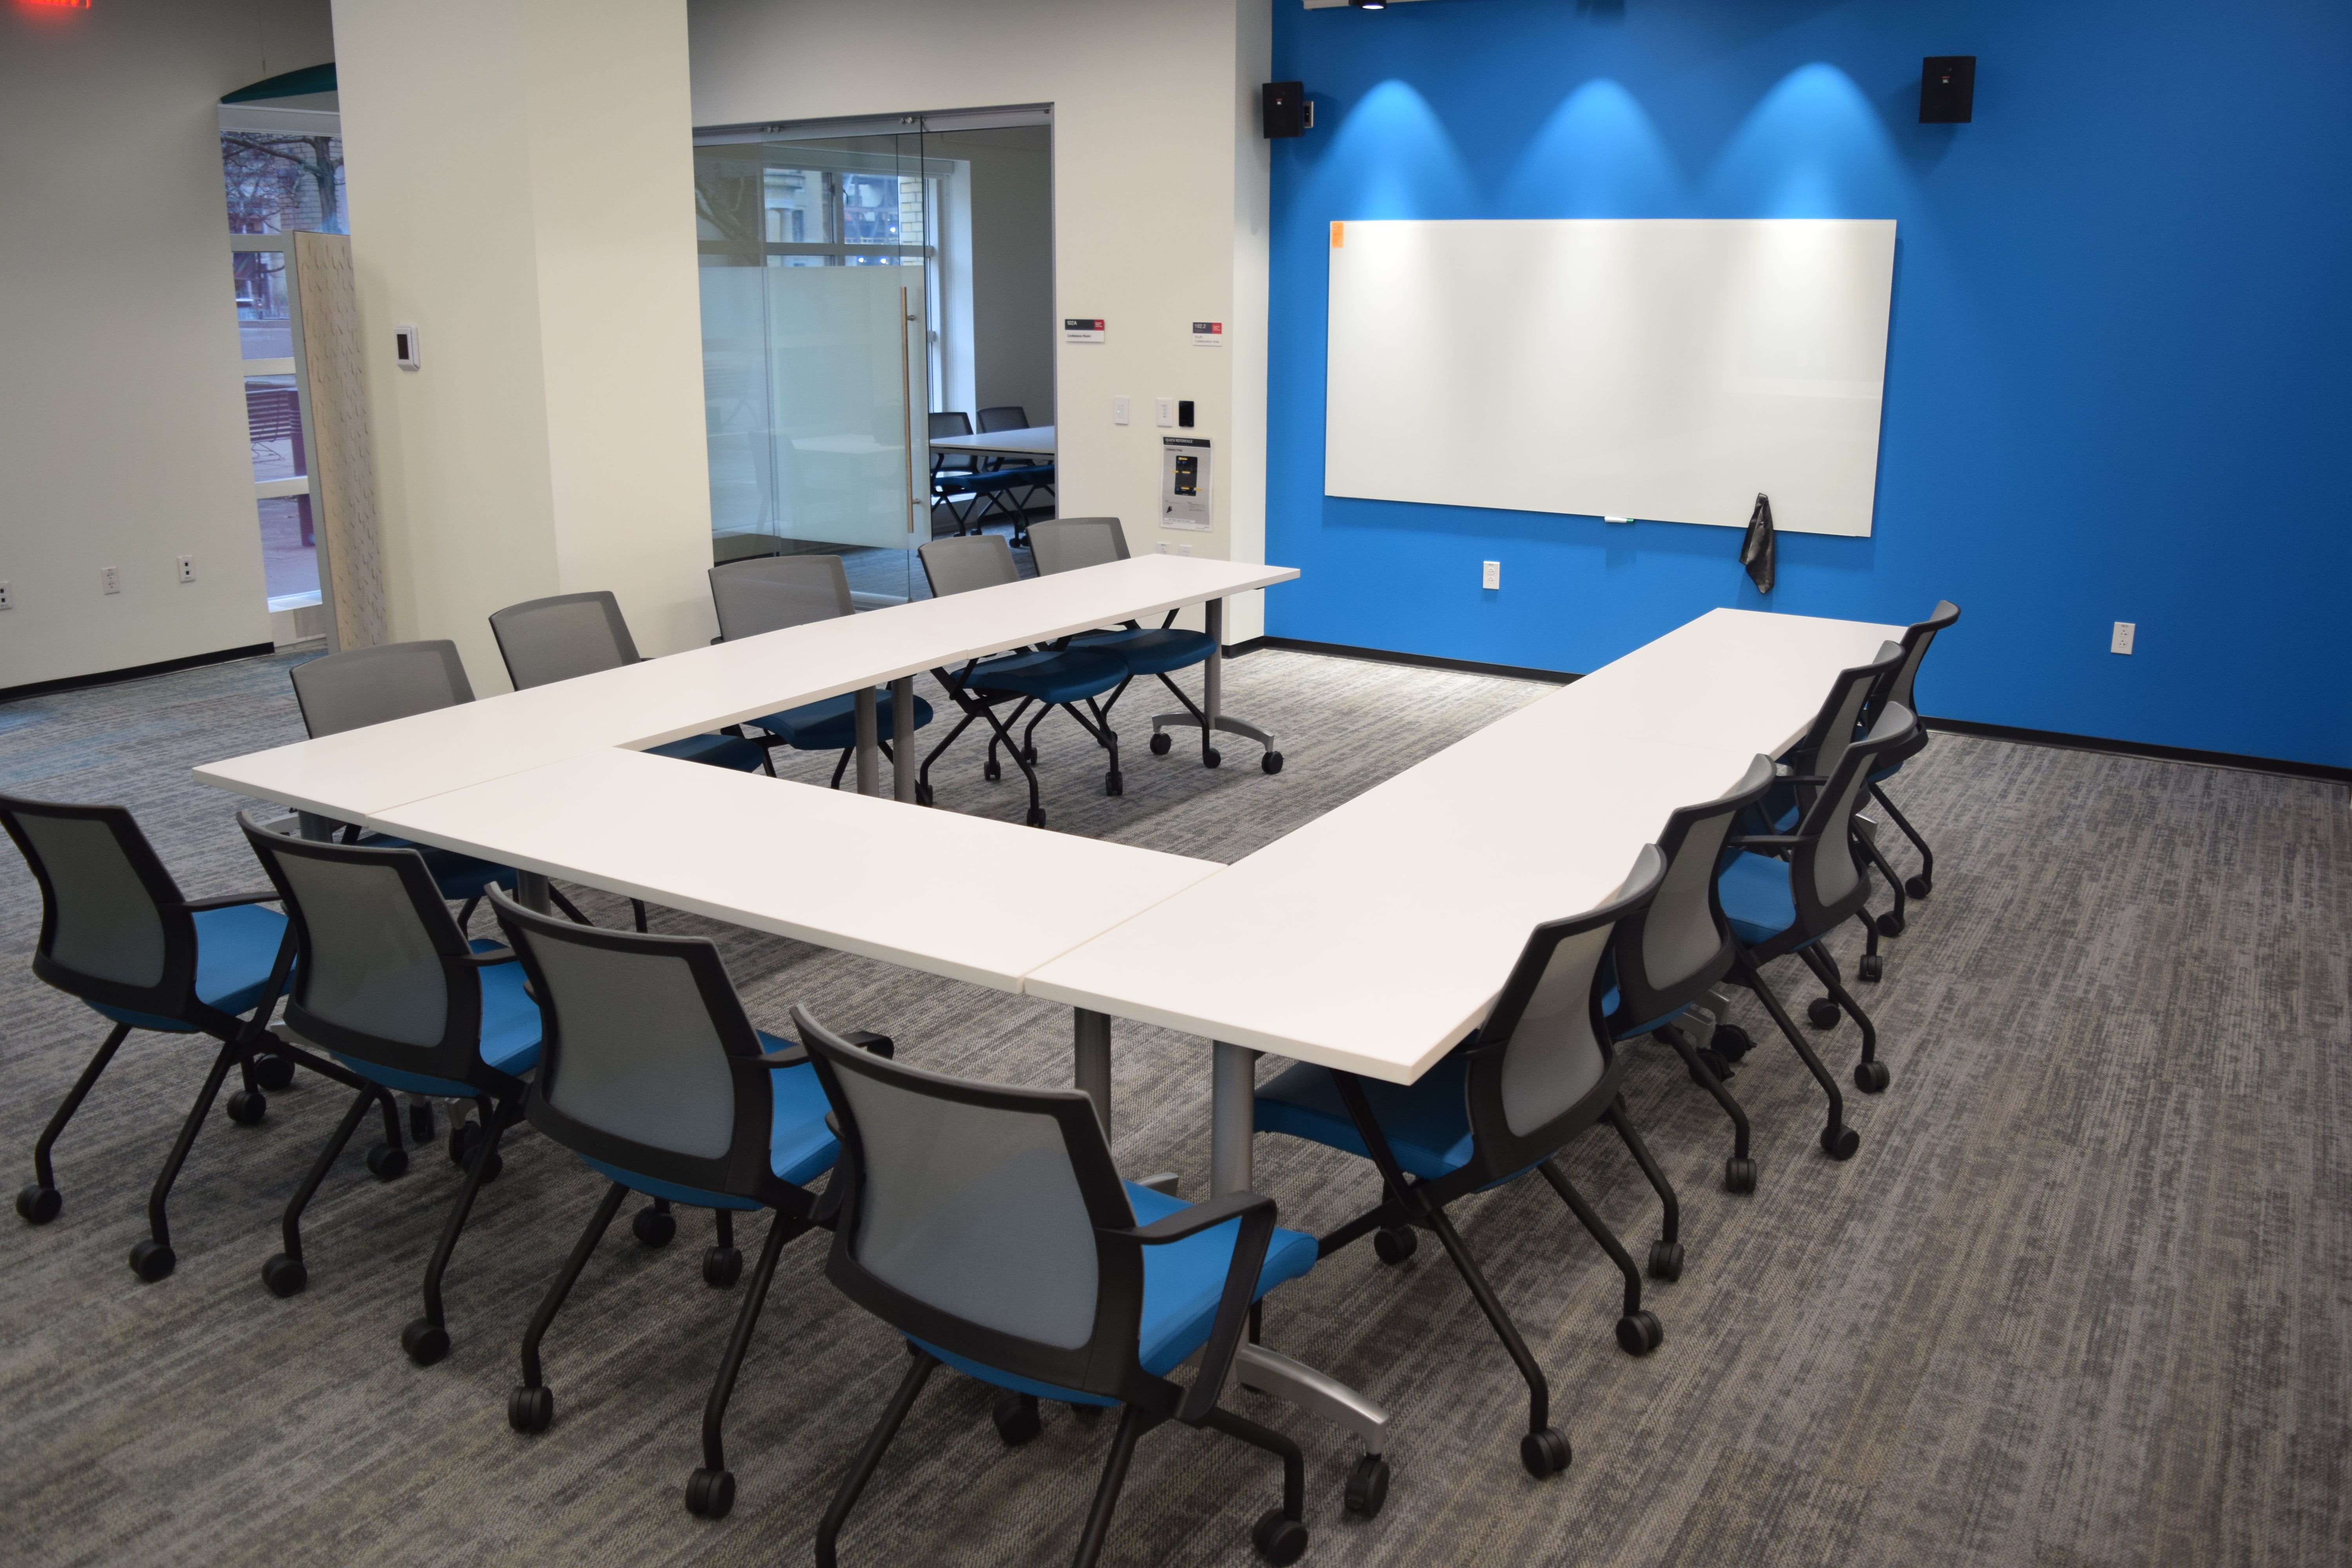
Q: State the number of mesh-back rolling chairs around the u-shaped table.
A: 14